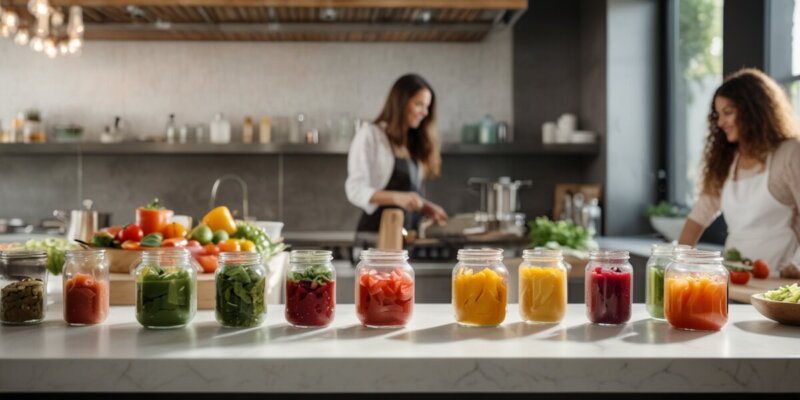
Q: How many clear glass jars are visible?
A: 11